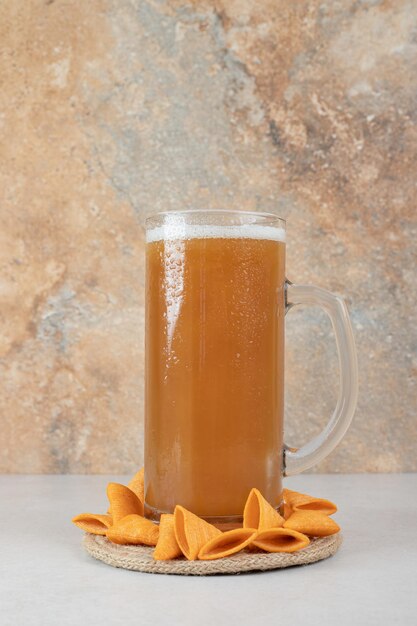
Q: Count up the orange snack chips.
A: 11